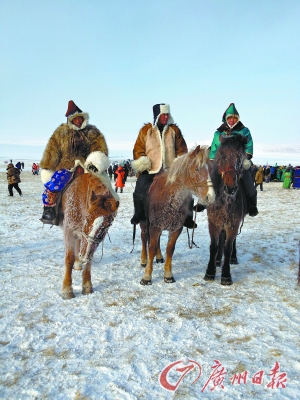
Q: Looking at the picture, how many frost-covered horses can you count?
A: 3